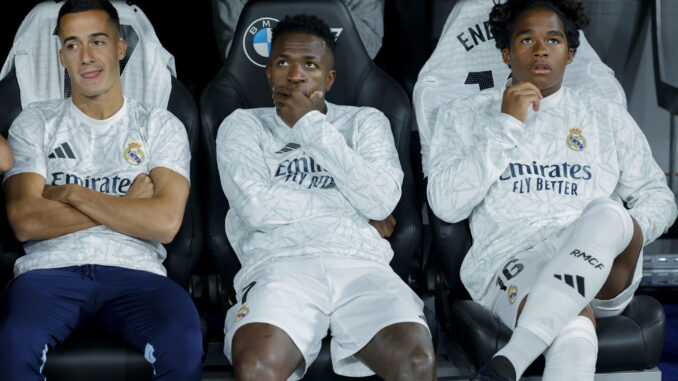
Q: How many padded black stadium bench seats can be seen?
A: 3